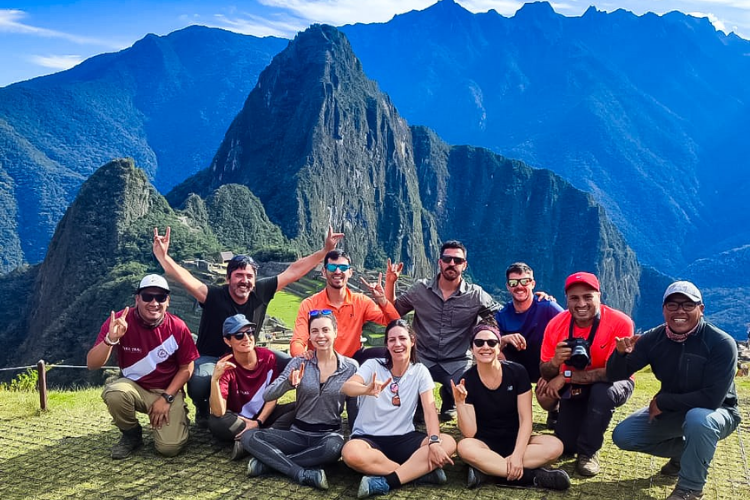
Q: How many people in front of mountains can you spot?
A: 11